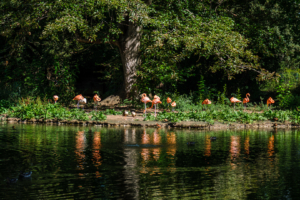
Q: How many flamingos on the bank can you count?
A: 13